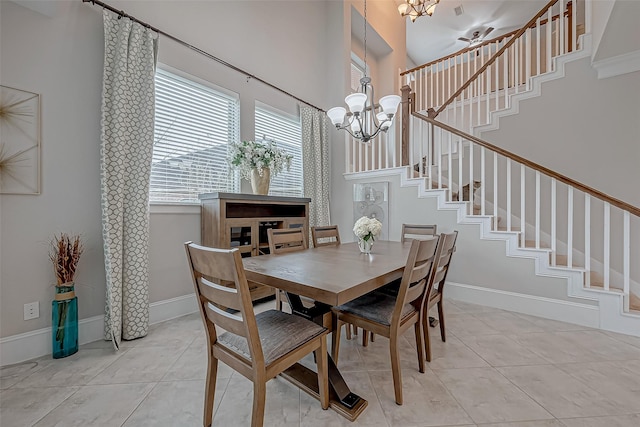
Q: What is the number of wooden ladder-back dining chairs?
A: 6